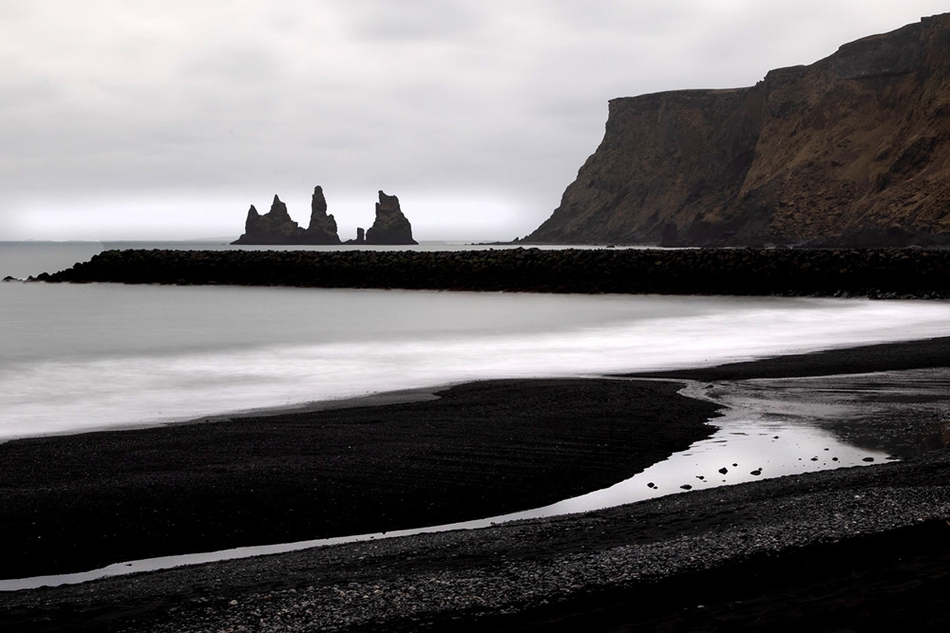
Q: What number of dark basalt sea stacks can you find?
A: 3